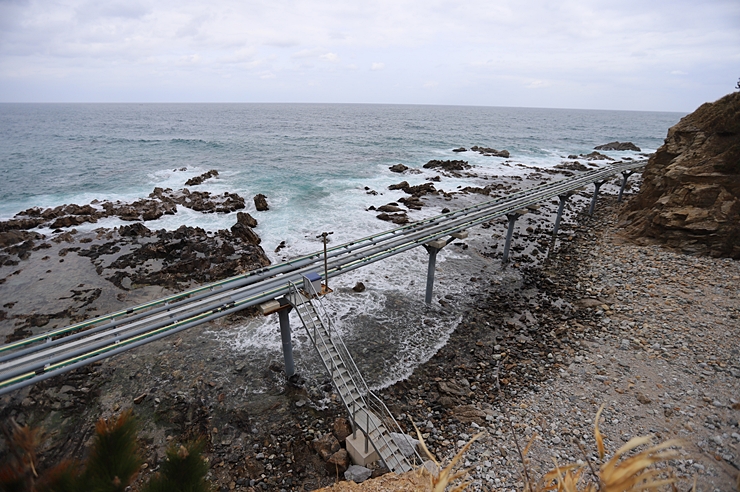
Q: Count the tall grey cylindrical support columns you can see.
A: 6